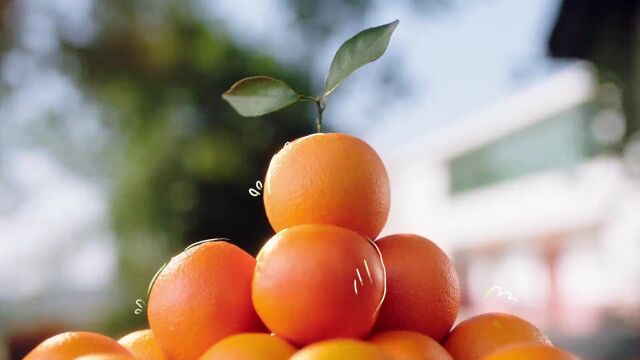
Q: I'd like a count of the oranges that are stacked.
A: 12